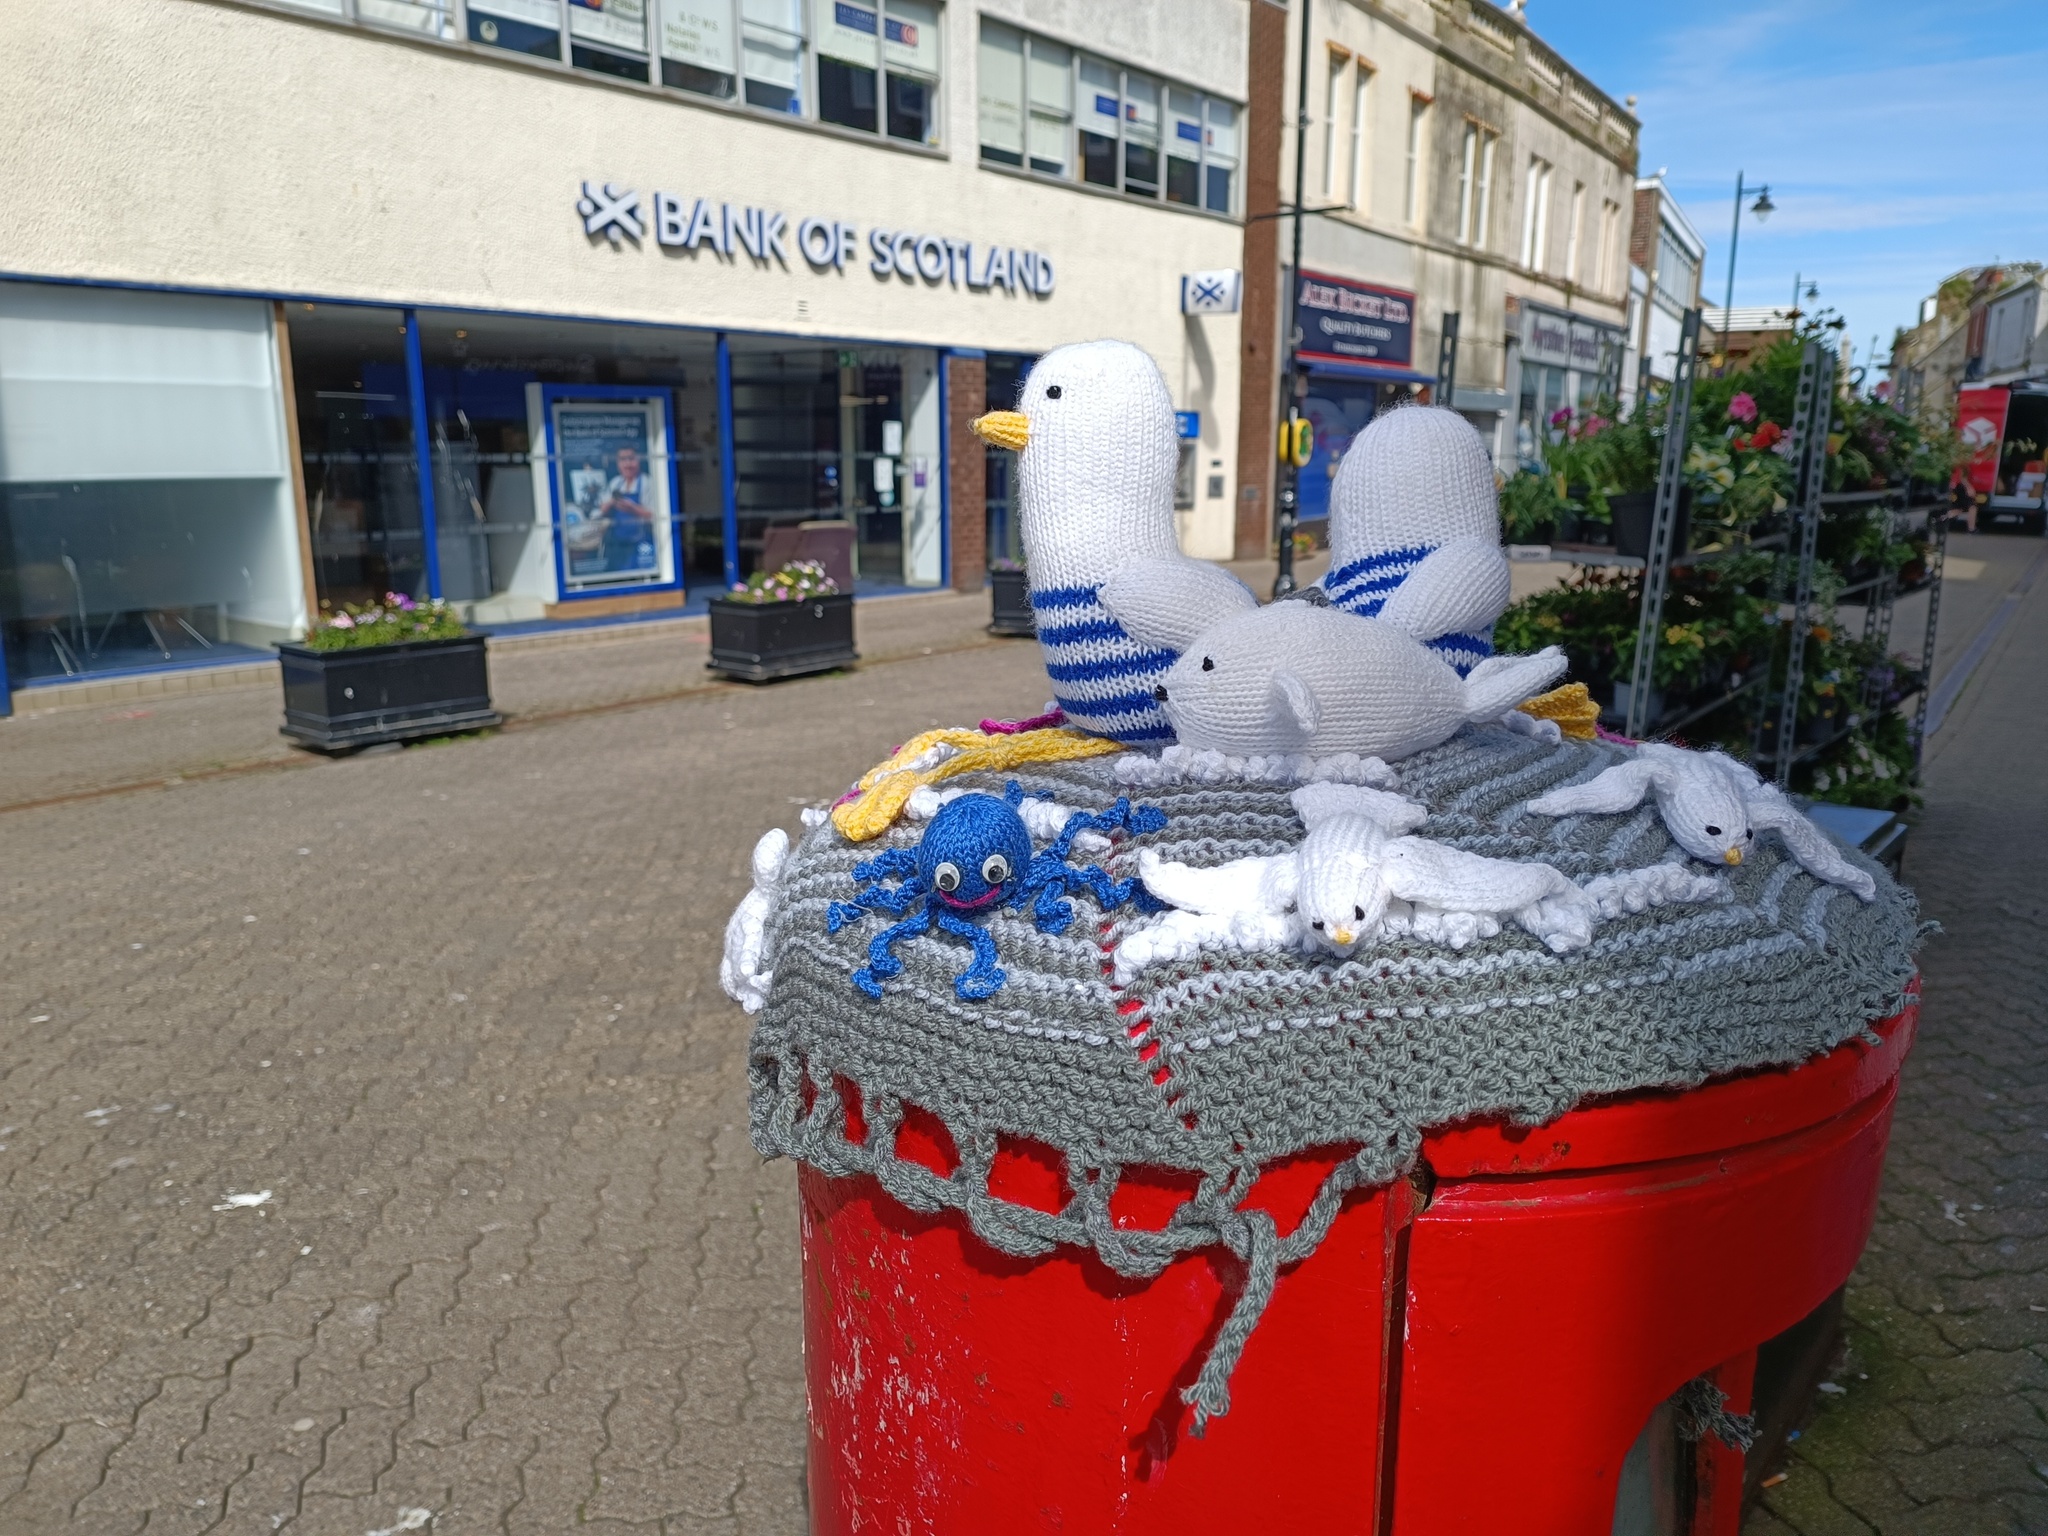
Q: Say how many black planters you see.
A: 3